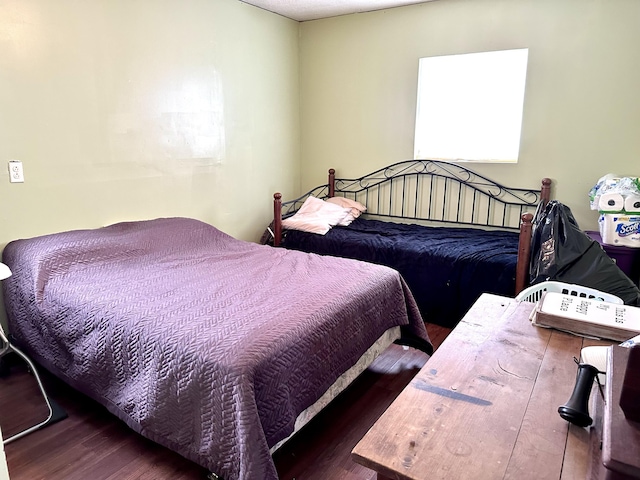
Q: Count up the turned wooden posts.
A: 4